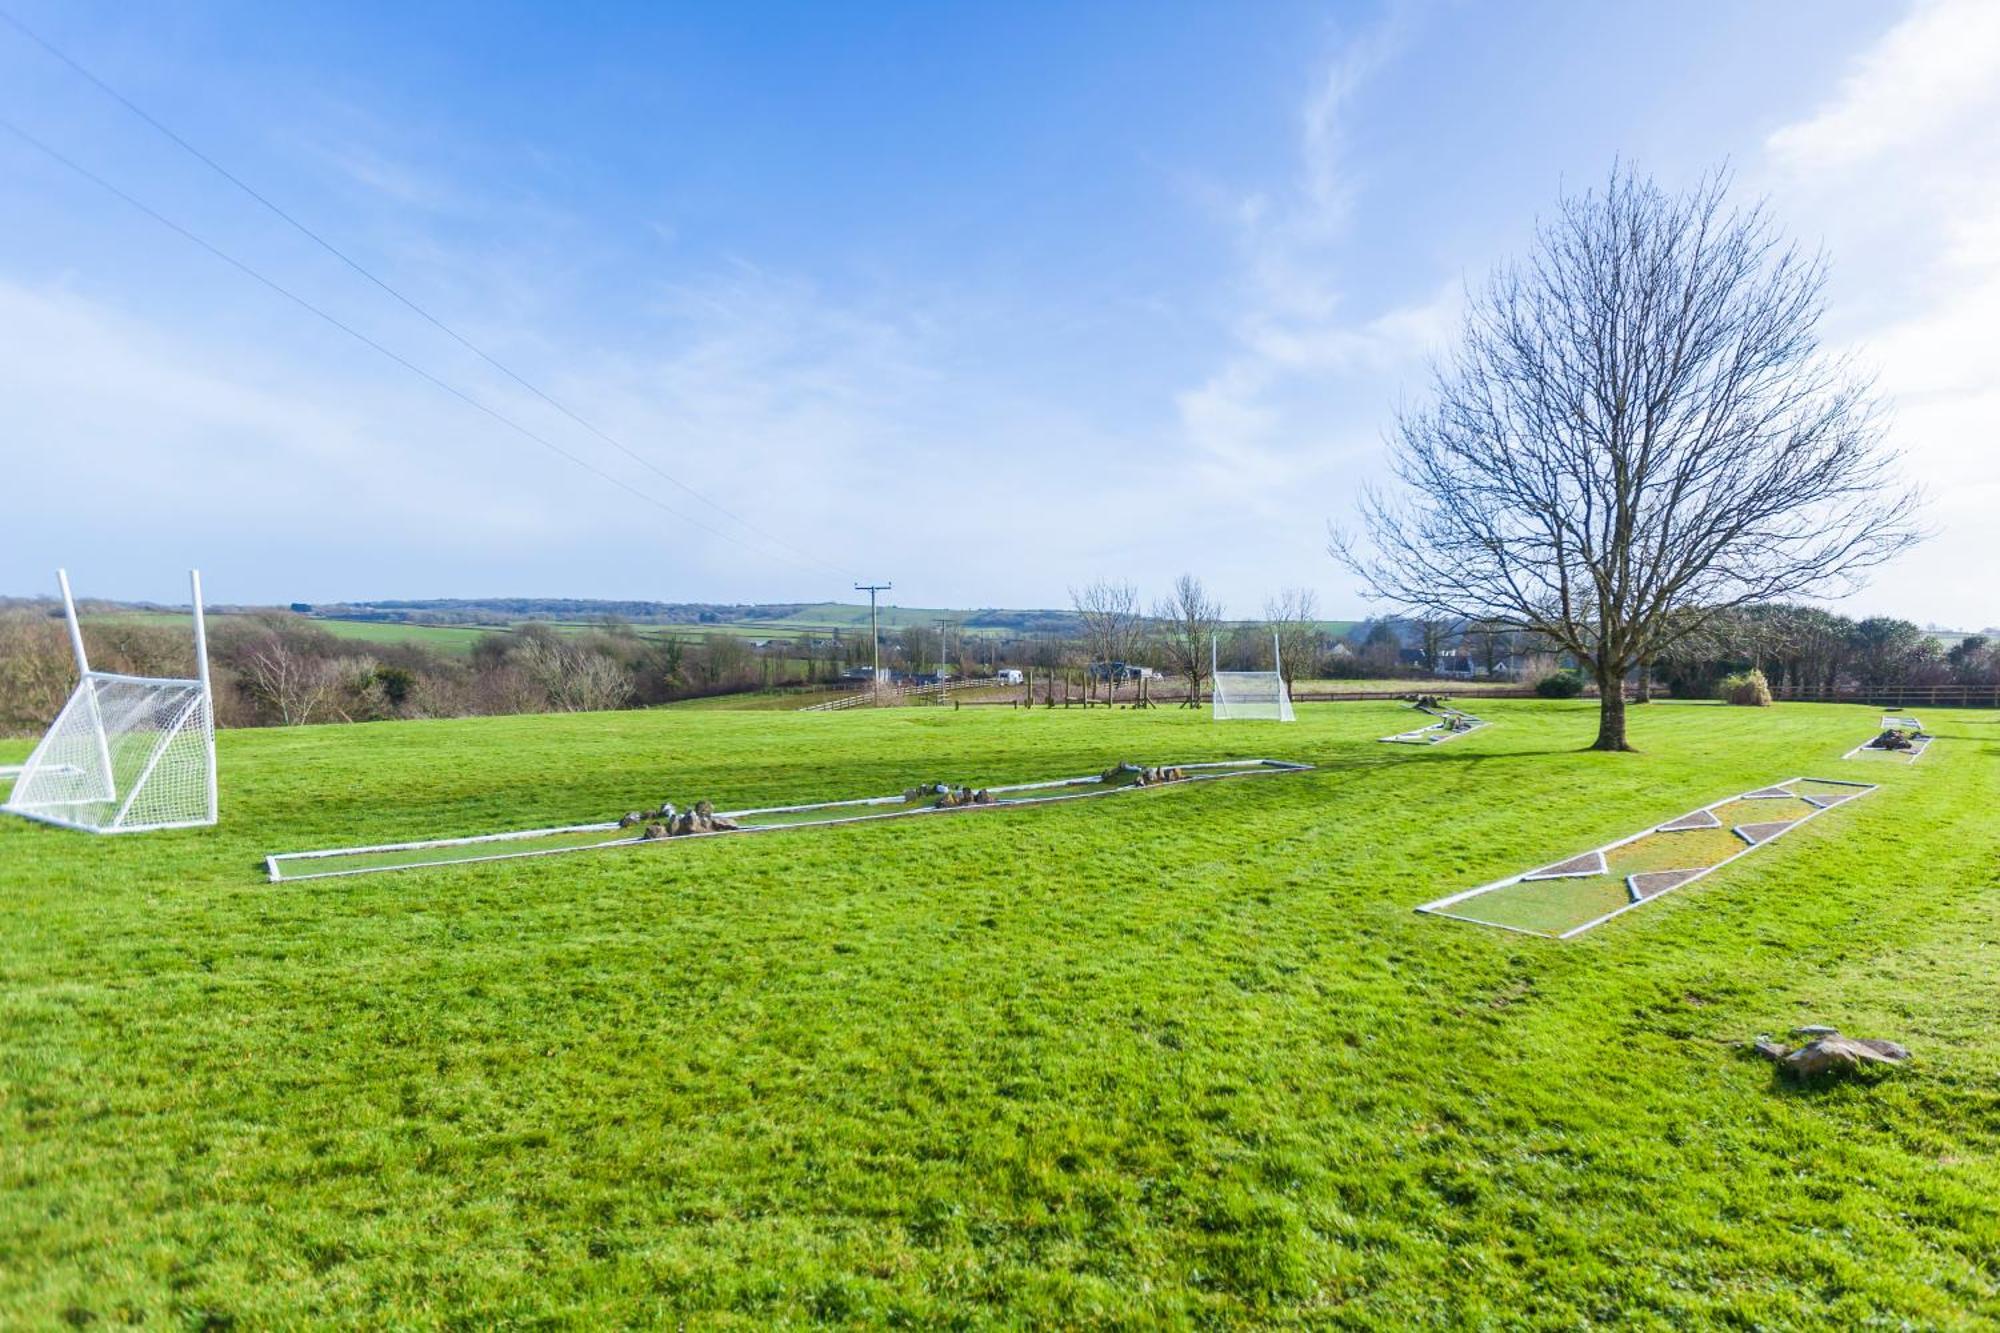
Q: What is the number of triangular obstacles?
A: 6